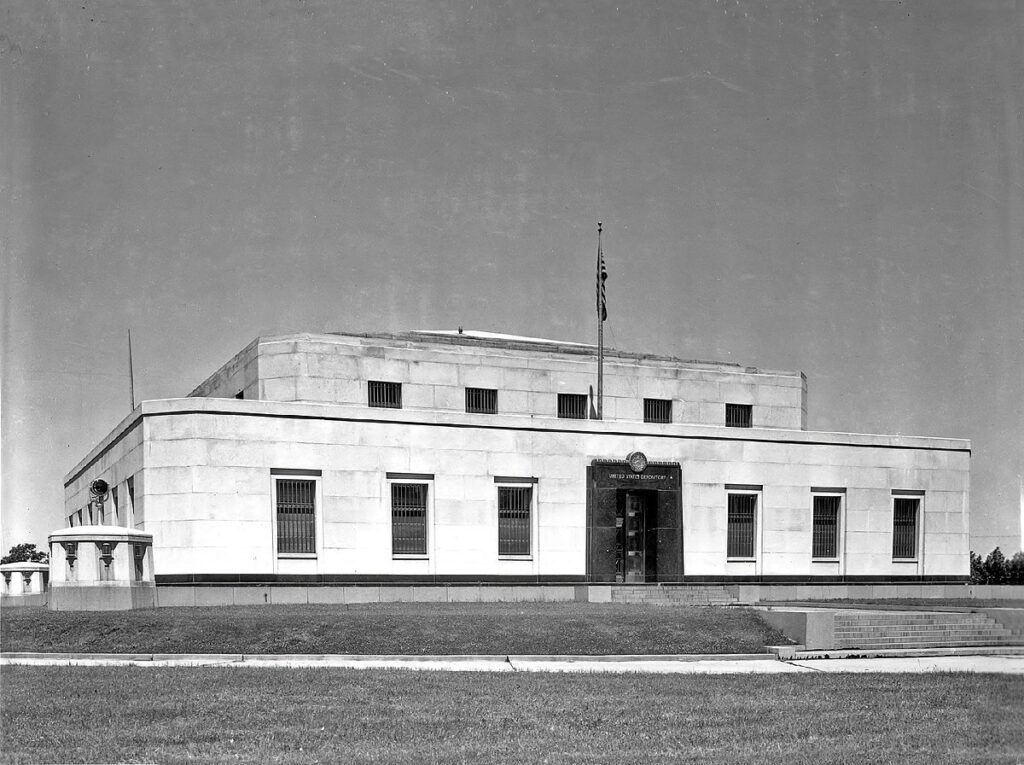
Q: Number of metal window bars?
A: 11